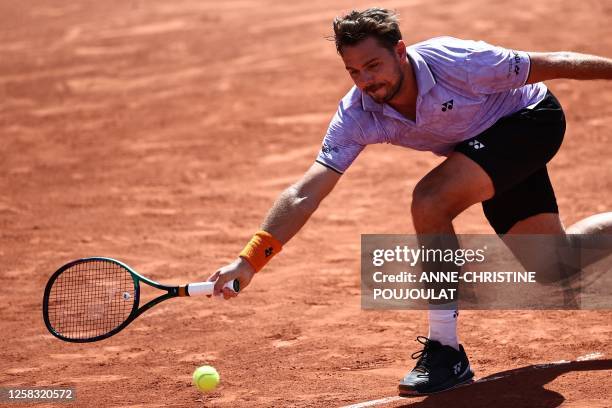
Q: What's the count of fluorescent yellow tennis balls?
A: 1